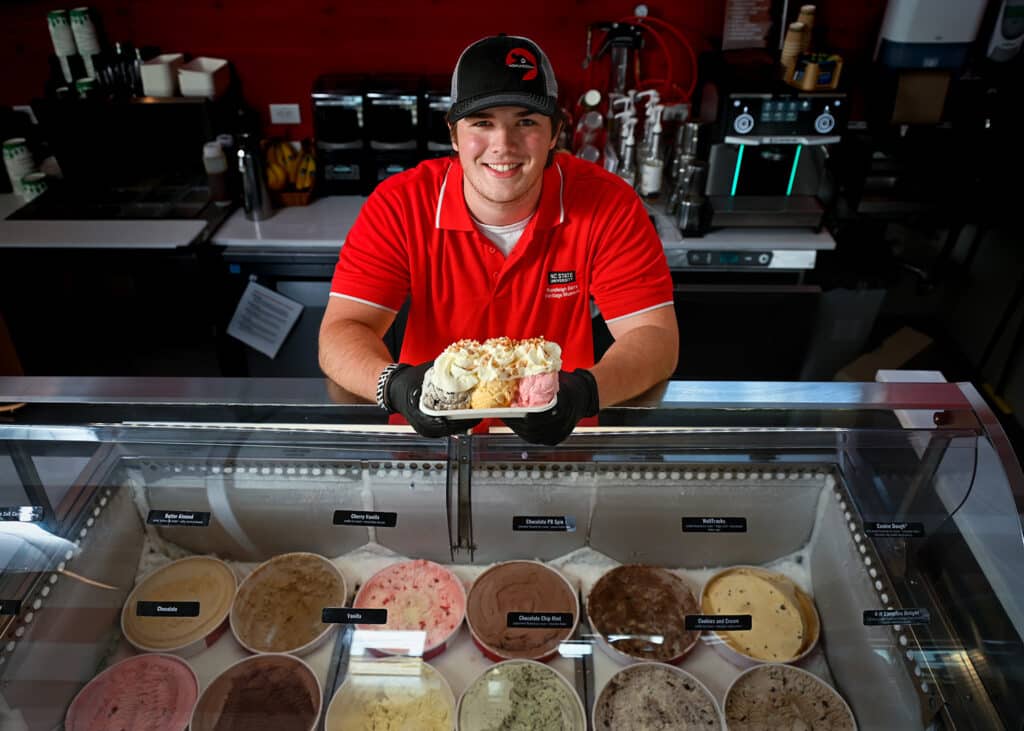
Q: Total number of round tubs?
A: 12